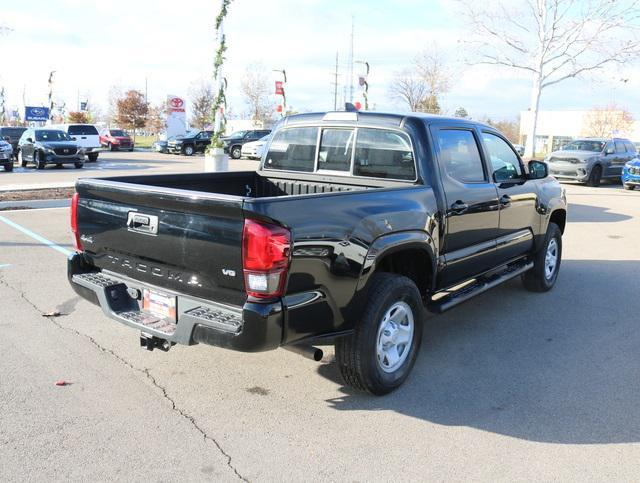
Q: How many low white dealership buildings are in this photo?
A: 1